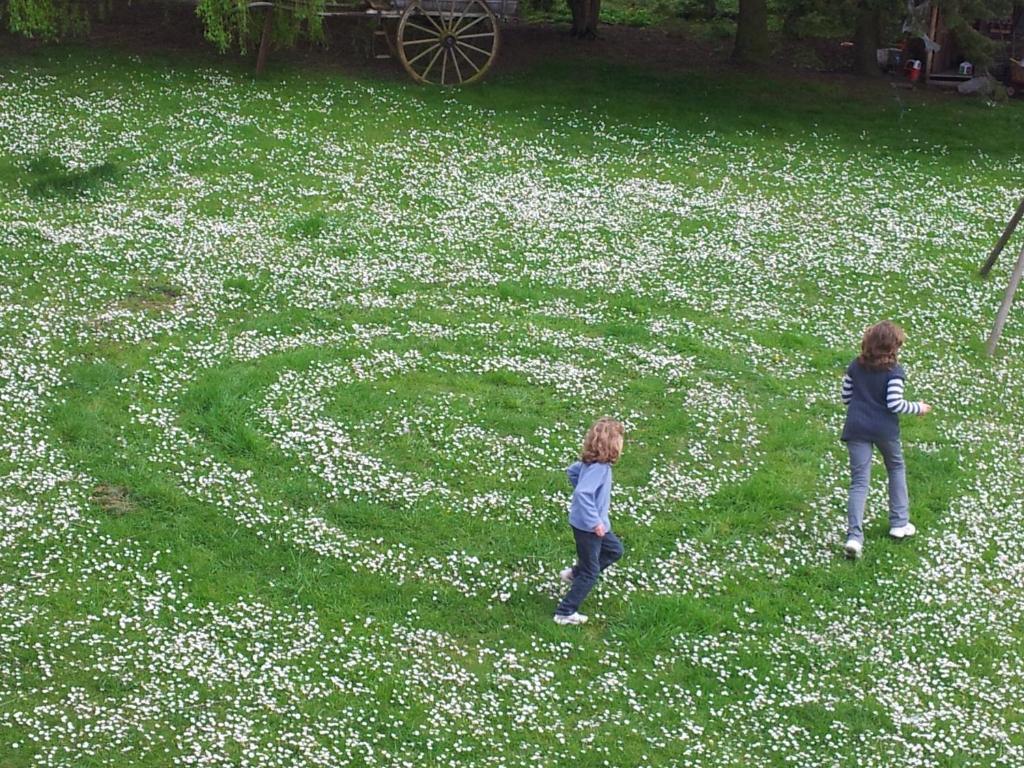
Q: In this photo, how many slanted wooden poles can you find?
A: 2